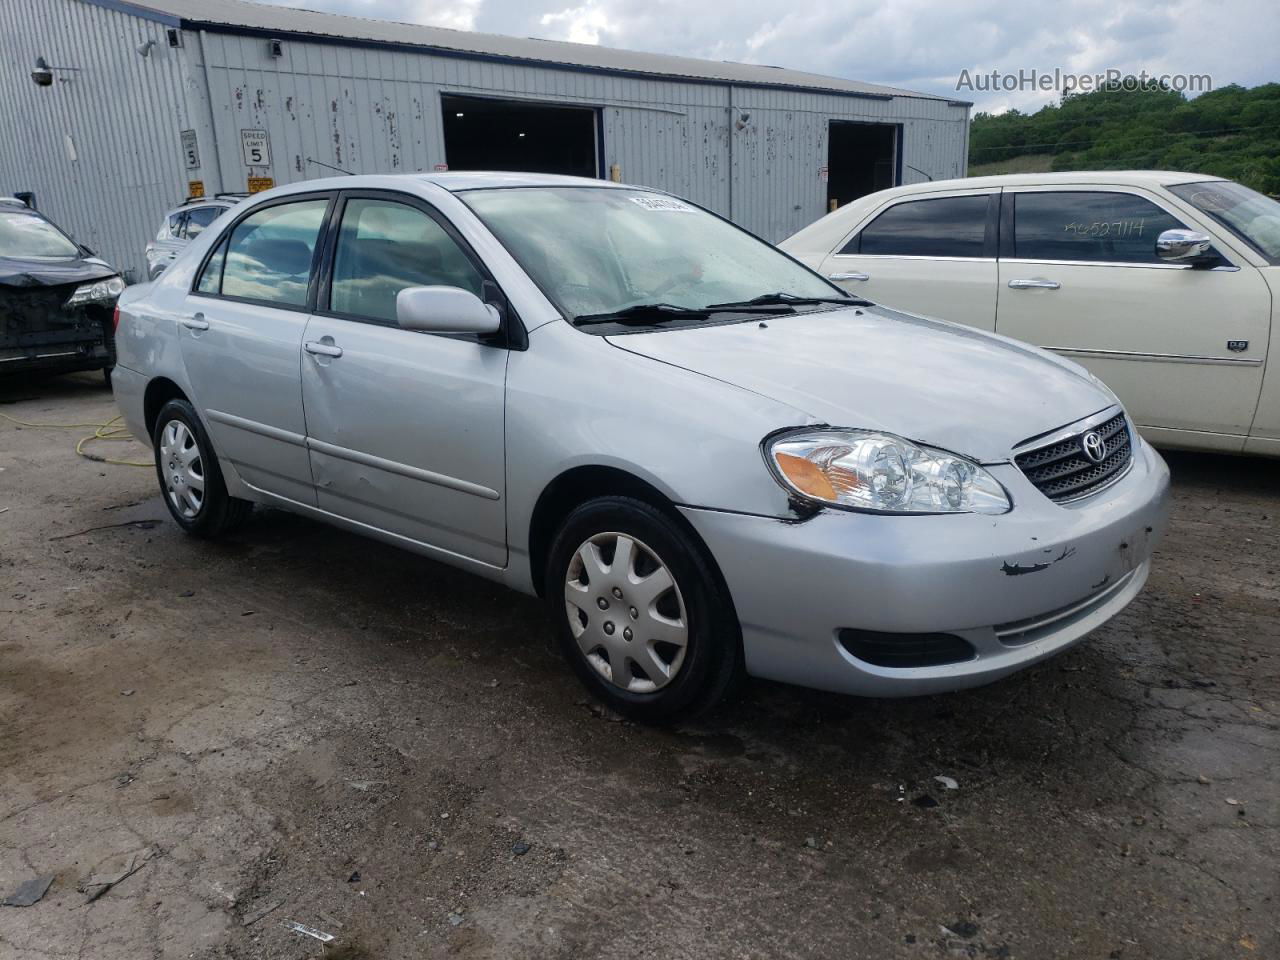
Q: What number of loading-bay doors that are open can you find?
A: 2